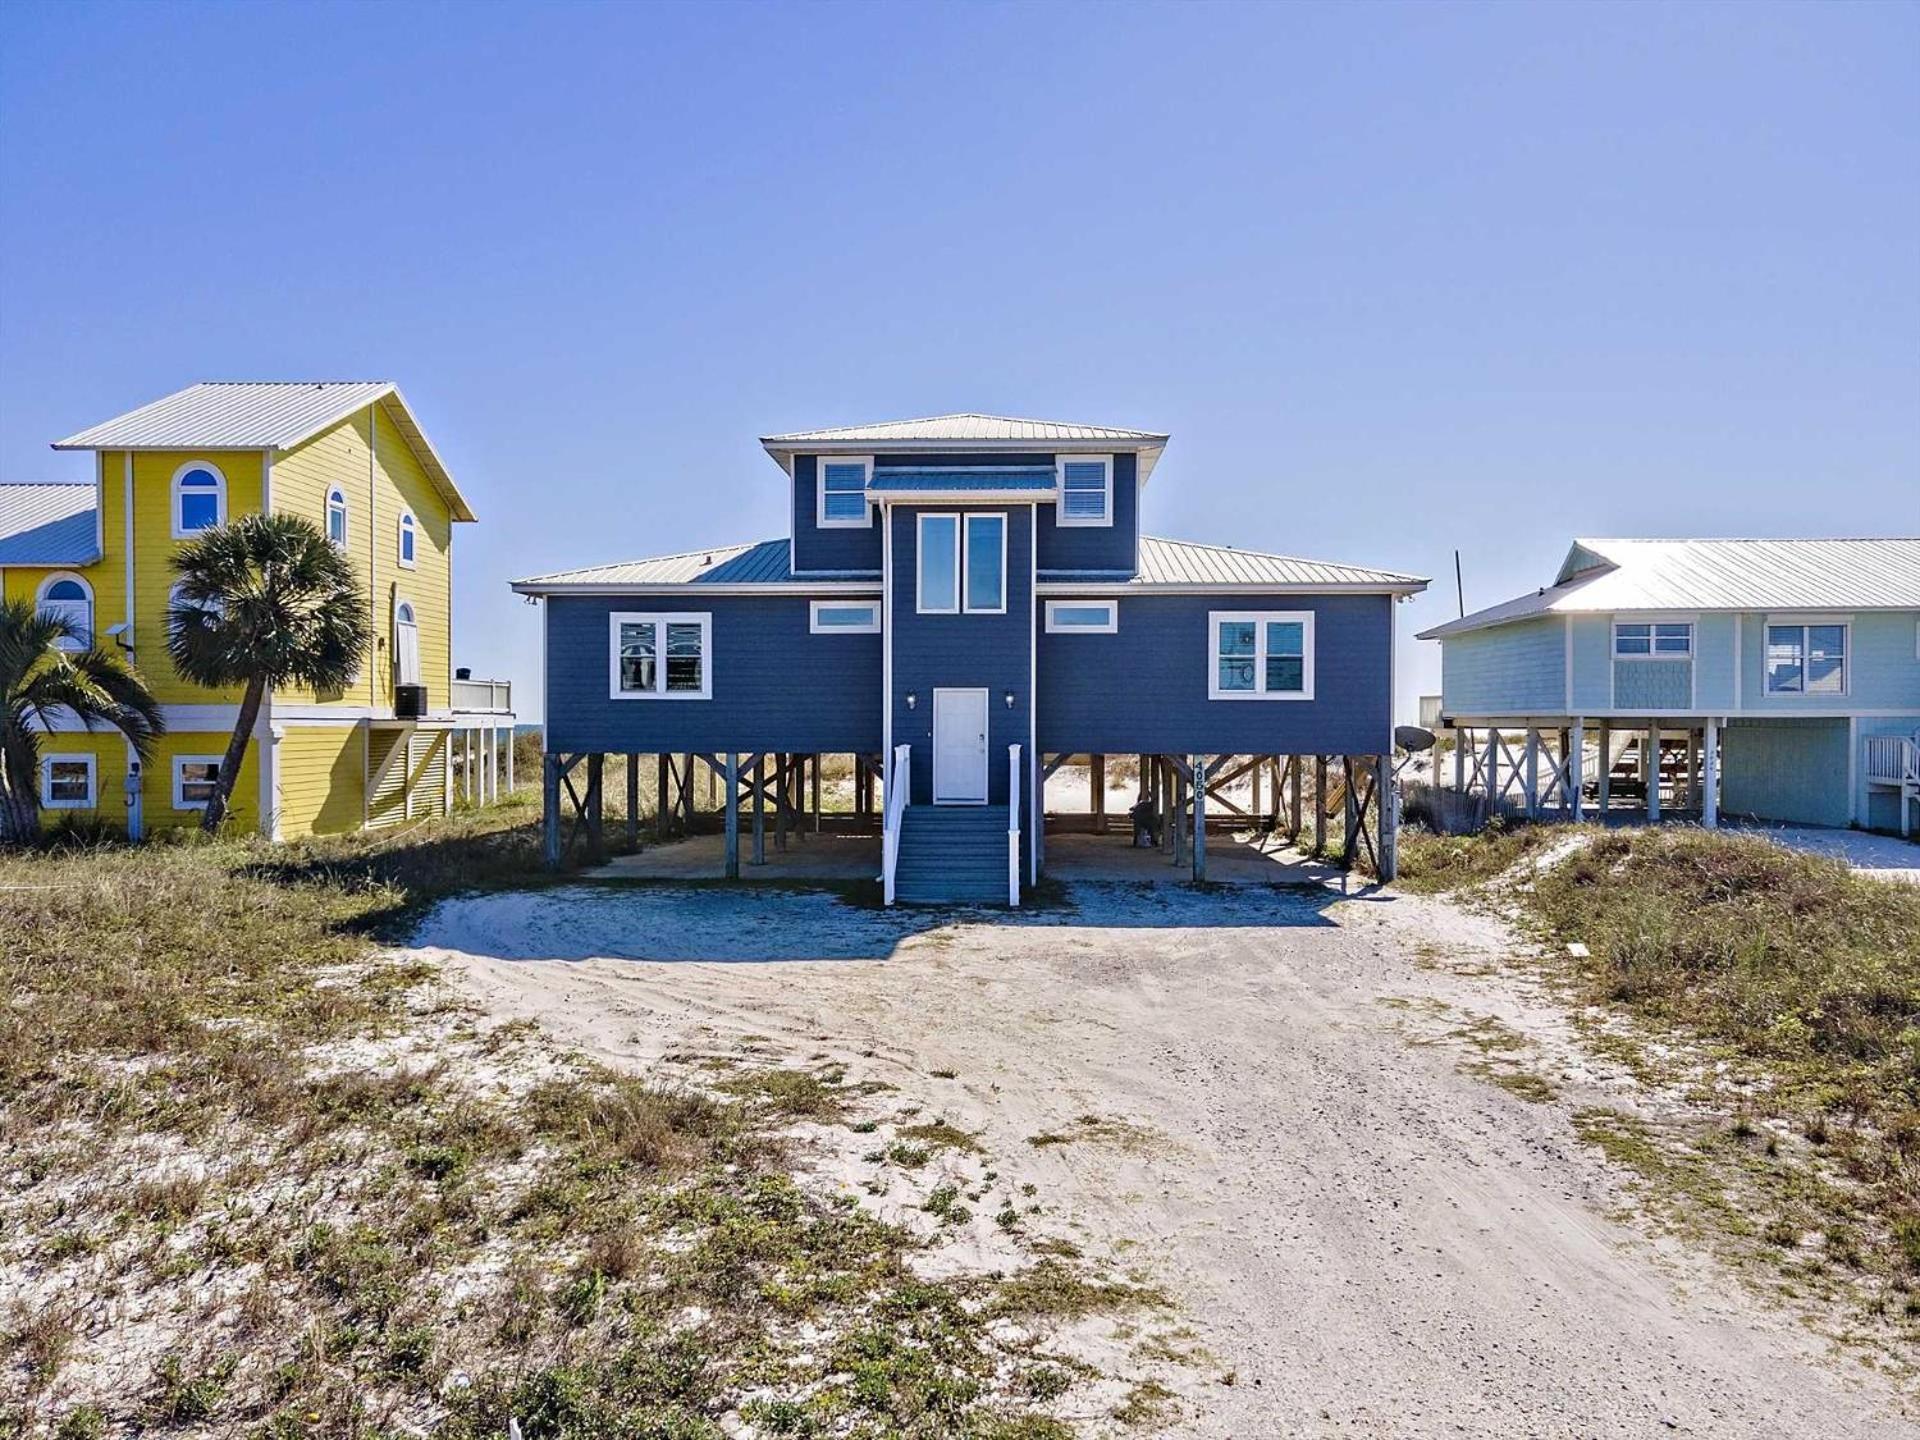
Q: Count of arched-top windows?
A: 6